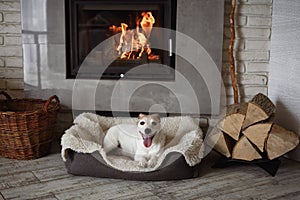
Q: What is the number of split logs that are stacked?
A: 6